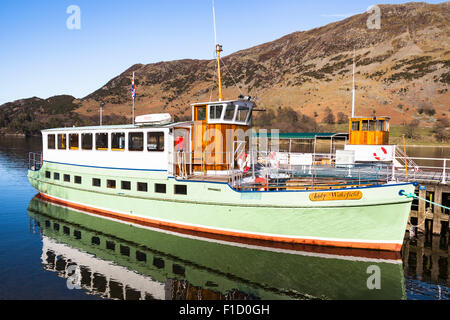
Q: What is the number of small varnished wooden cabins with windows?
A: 2